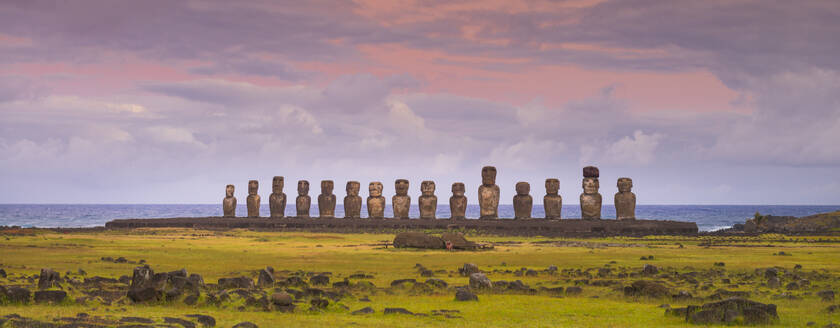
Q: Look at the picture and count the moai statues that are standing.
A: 15